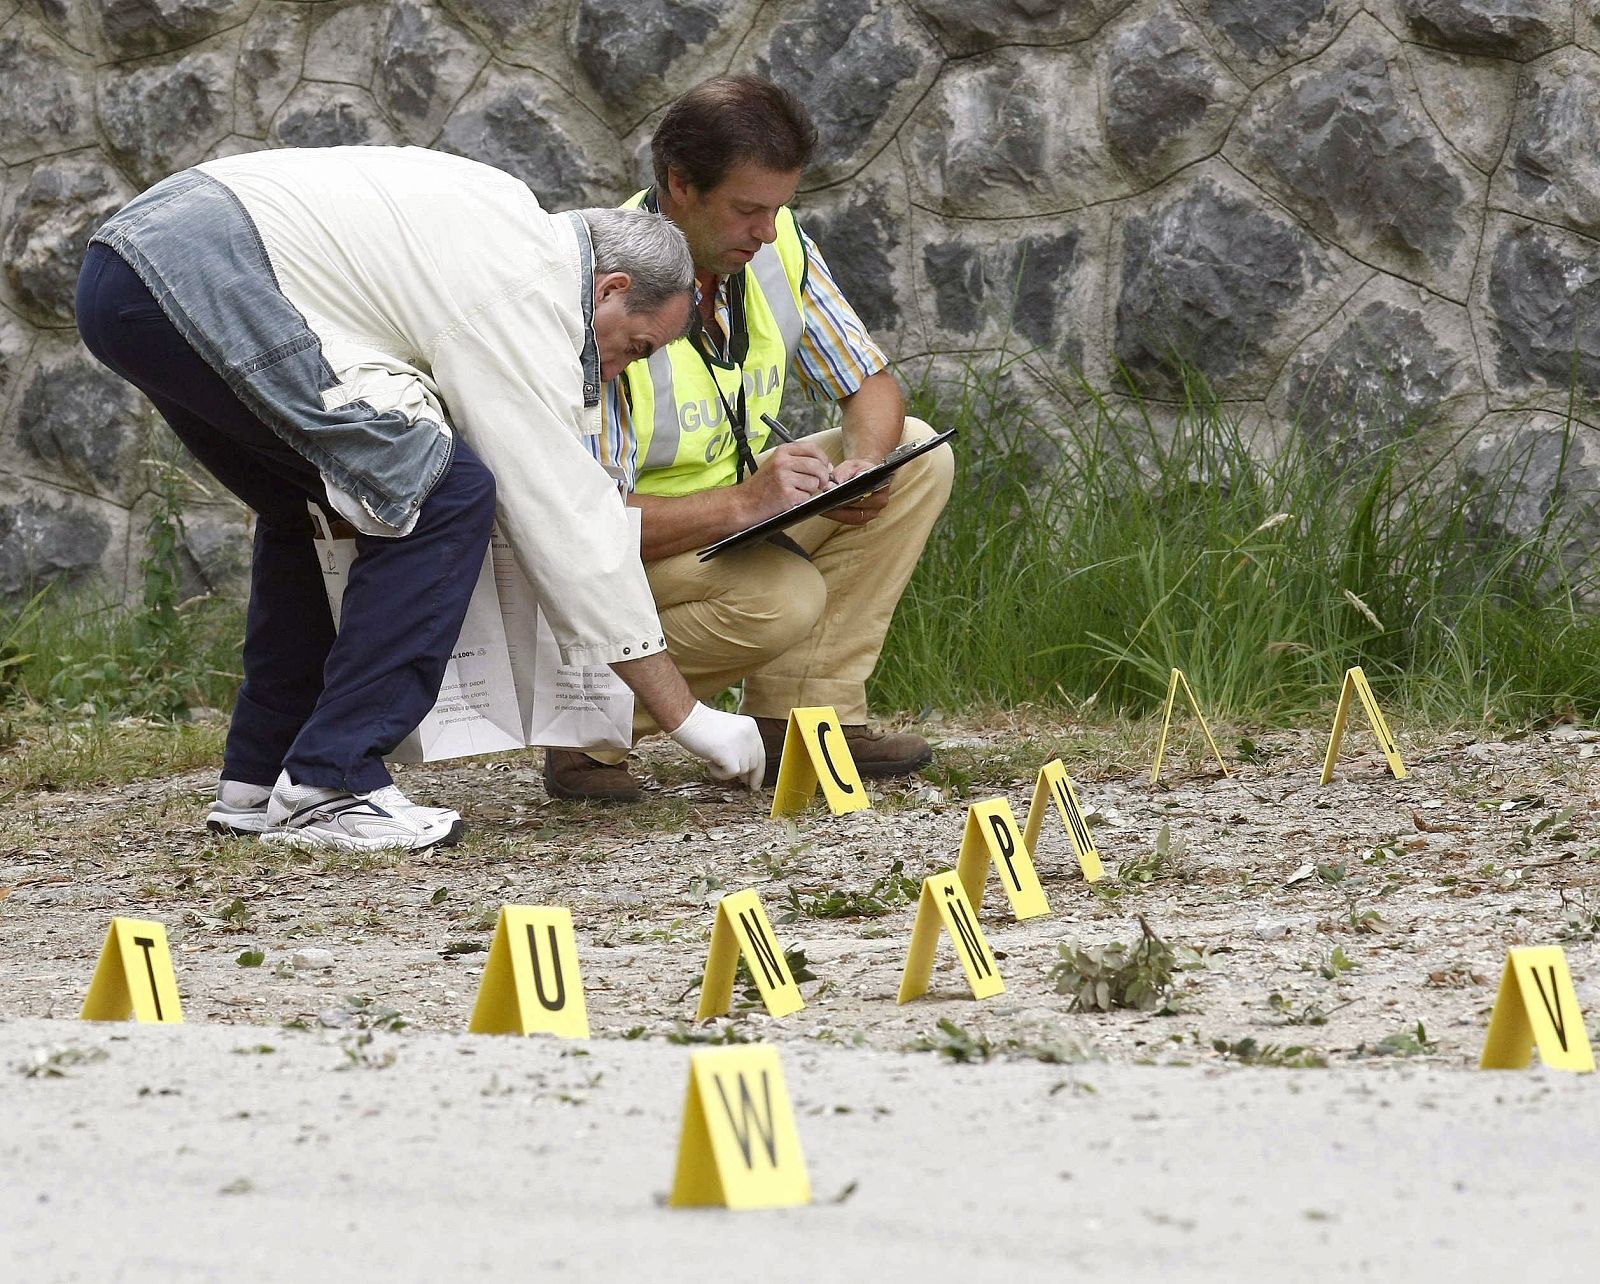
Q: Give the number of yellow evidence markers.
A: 11